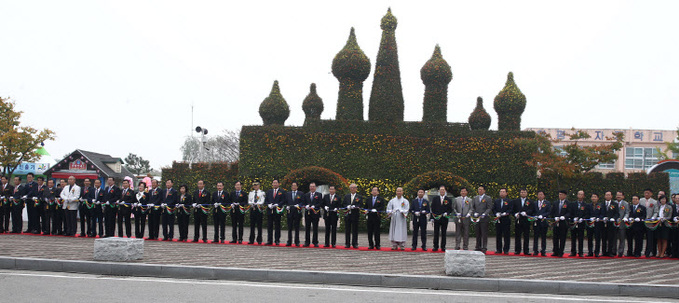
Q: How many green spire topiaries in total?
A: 7